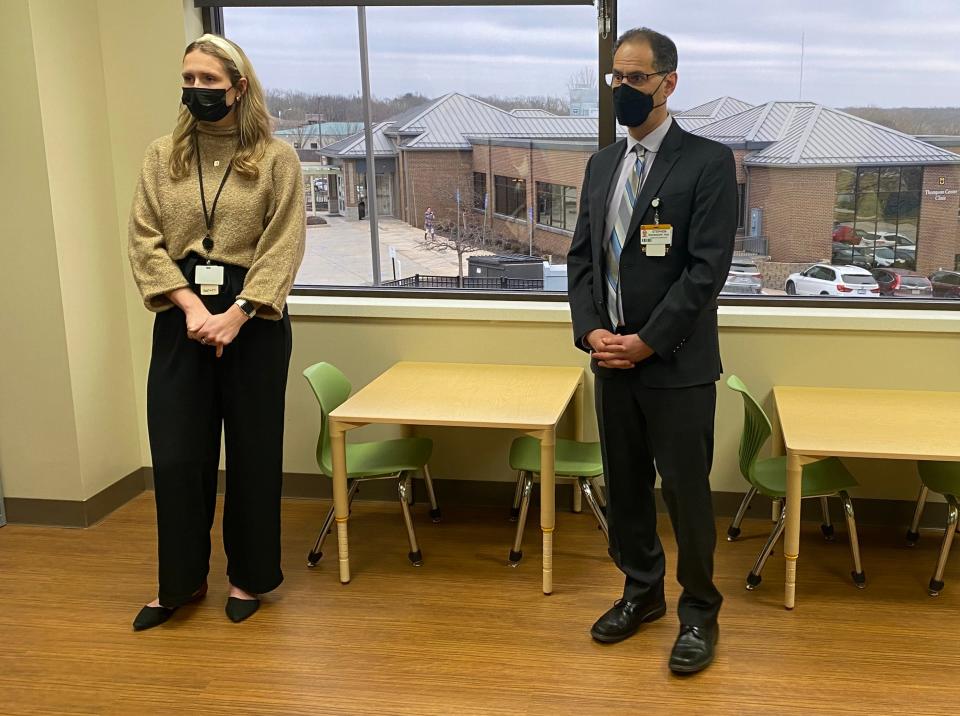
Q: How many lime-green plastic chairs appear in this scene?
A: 4